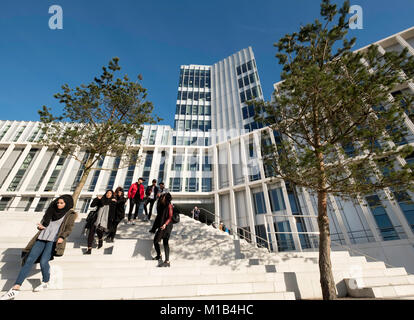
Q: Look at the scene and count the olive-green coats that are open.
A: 1